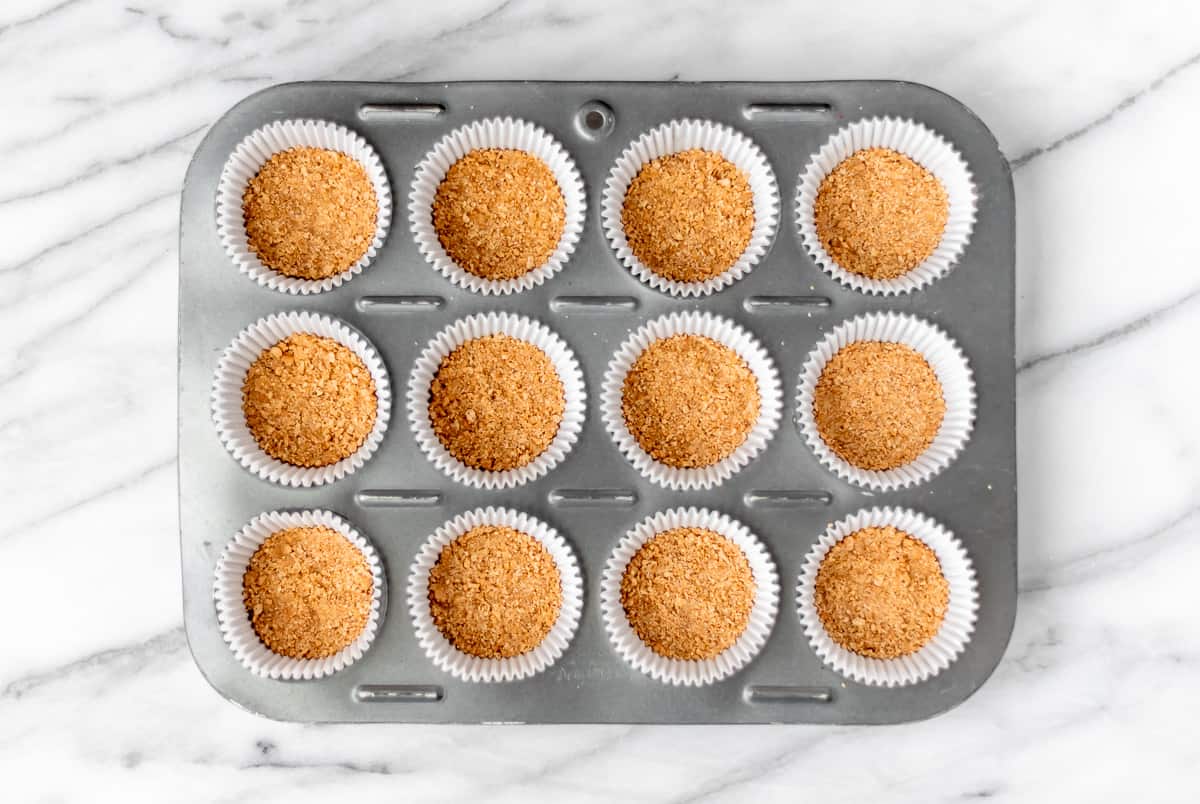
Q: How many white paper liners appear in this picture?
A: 12